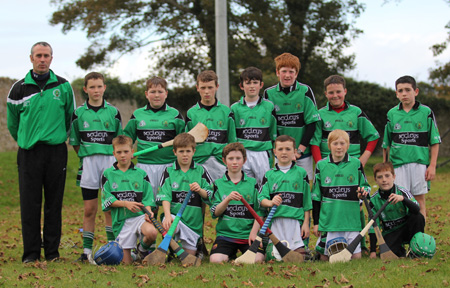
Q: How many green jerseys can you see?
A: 13